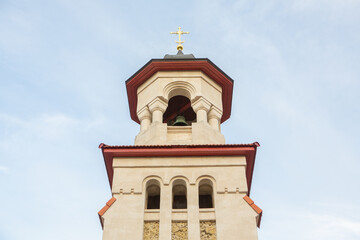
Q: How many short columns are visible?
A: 4